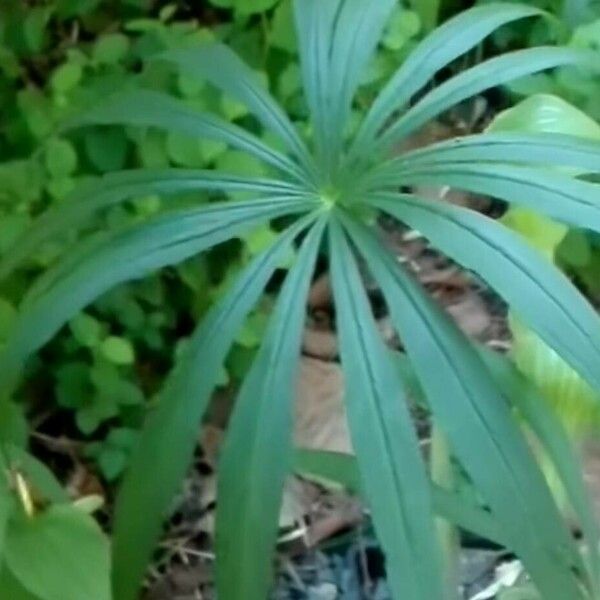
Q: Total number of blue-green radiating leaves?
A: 15